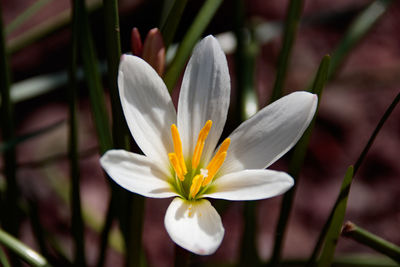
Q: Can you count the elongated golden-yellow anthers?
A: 6